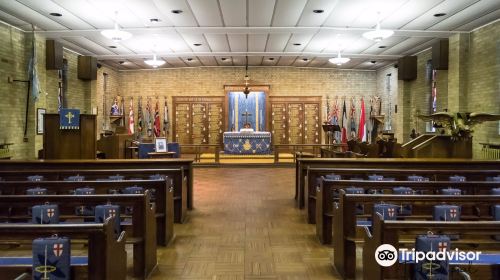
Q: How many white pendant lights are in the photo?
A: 4